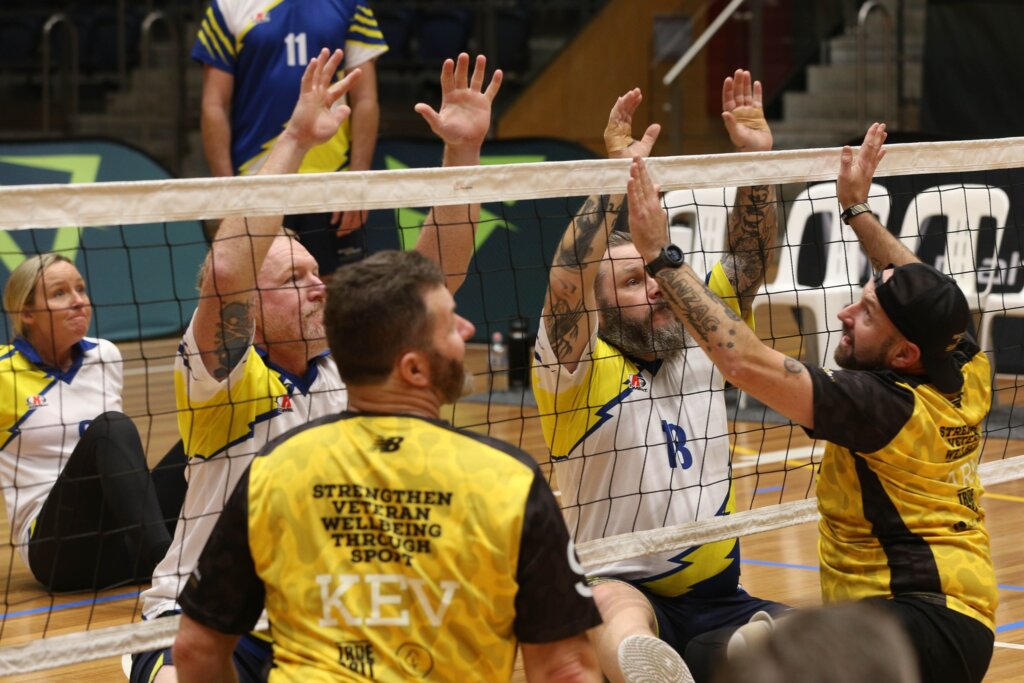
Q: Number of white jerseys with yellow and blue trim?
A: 3